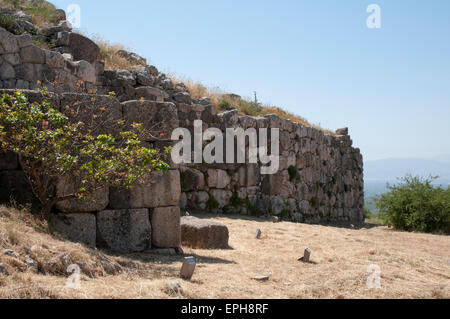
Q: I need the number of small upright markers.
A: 3